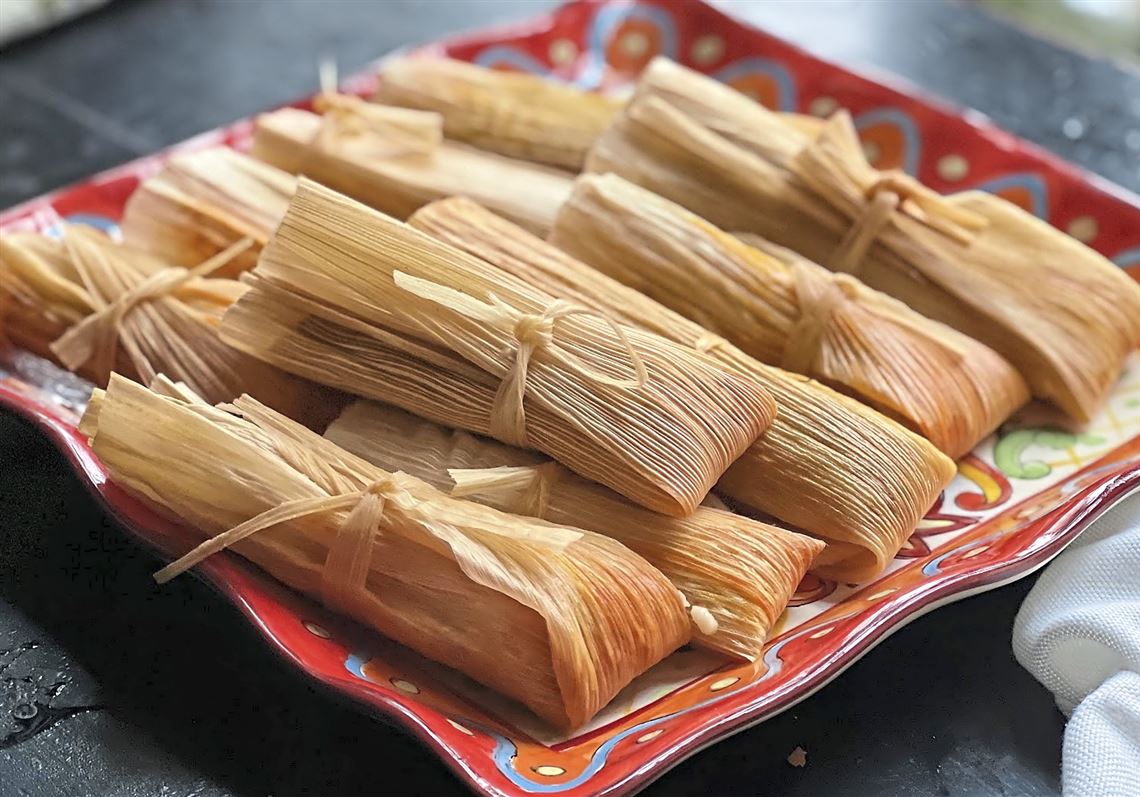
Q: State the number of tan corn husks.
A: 10